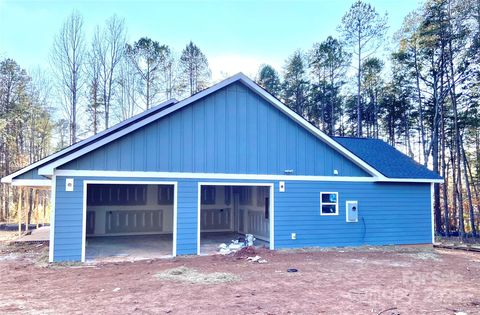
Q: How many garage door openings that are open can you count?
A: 2